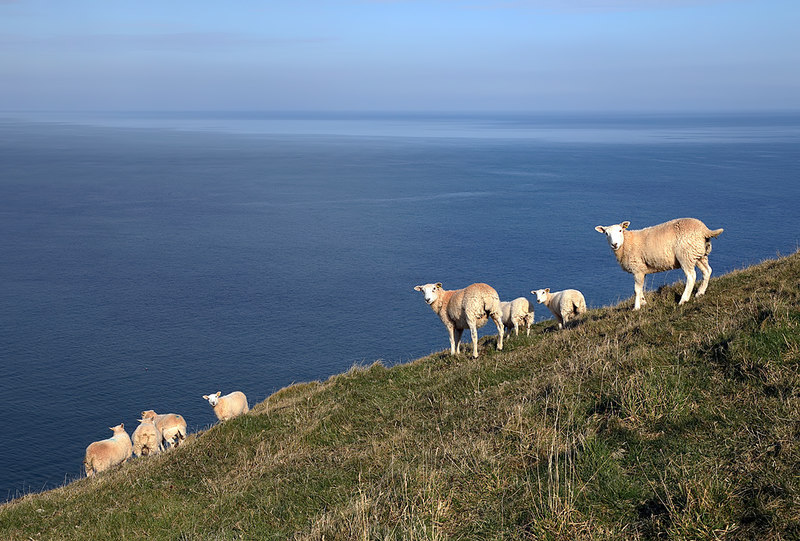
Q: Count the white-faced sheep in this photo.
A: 4